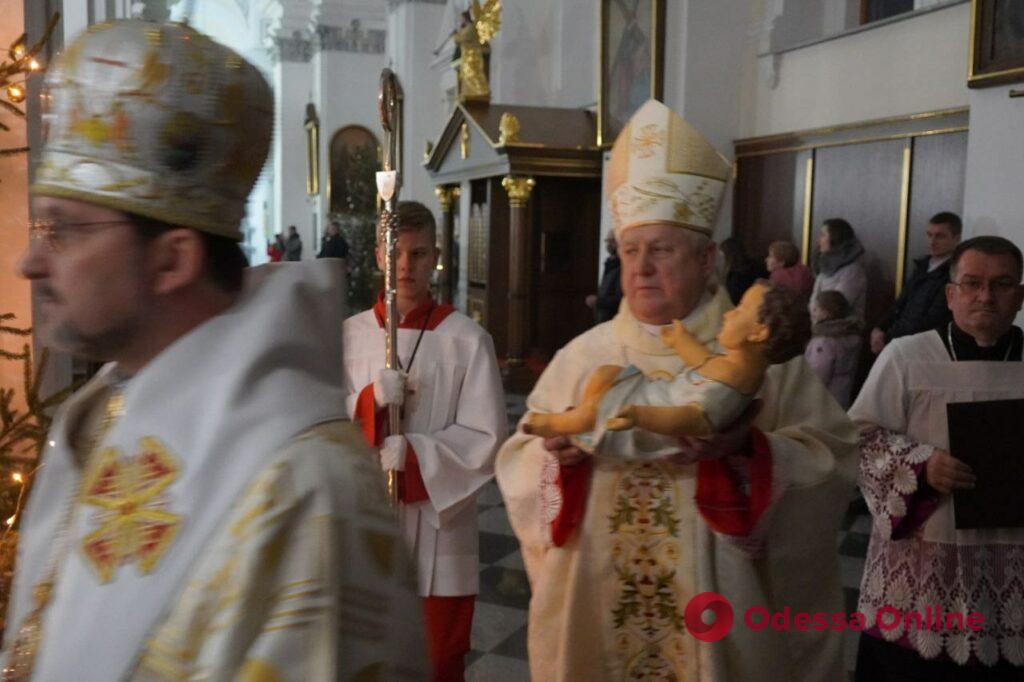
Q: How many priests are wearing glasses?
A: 2